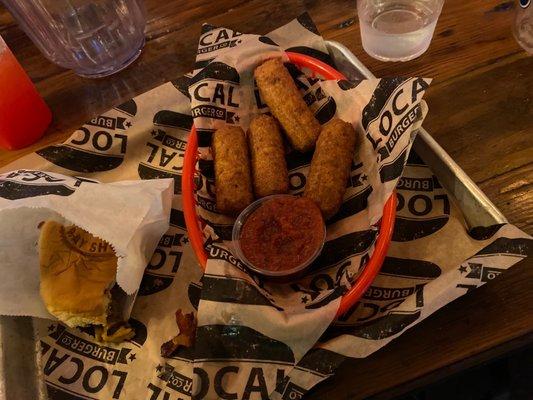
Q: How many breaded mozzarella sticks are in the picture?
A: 4